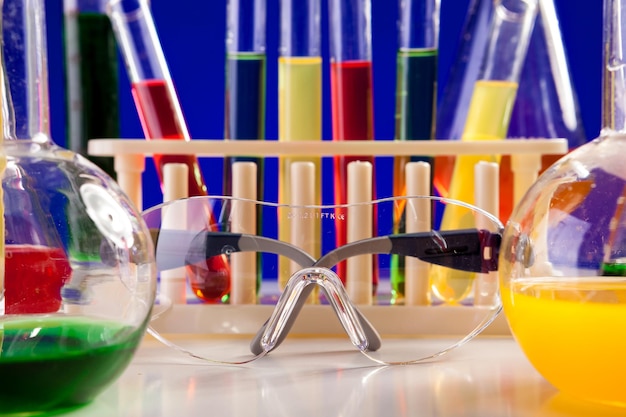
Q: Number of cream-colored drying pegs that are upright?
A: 6